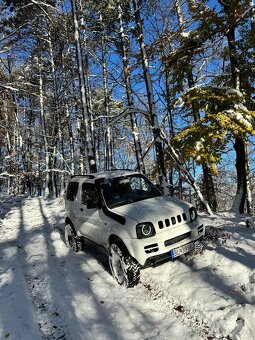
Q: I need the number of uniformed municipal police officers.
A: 0